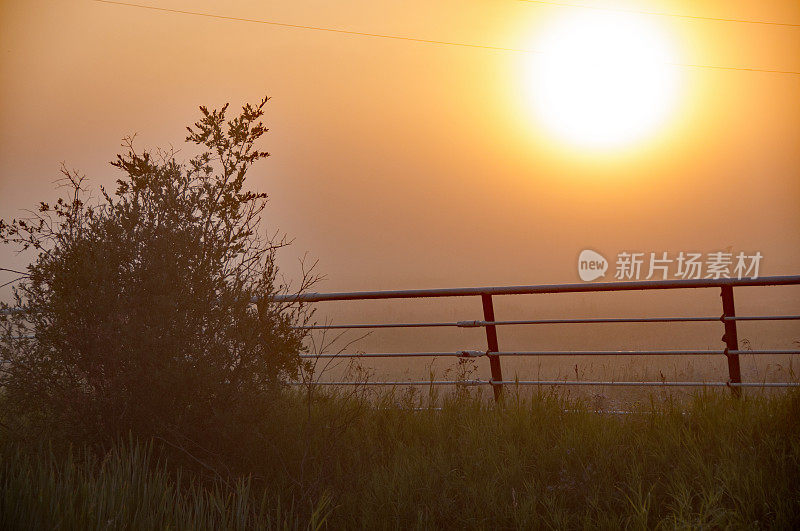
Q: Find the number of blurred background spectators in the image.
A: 0